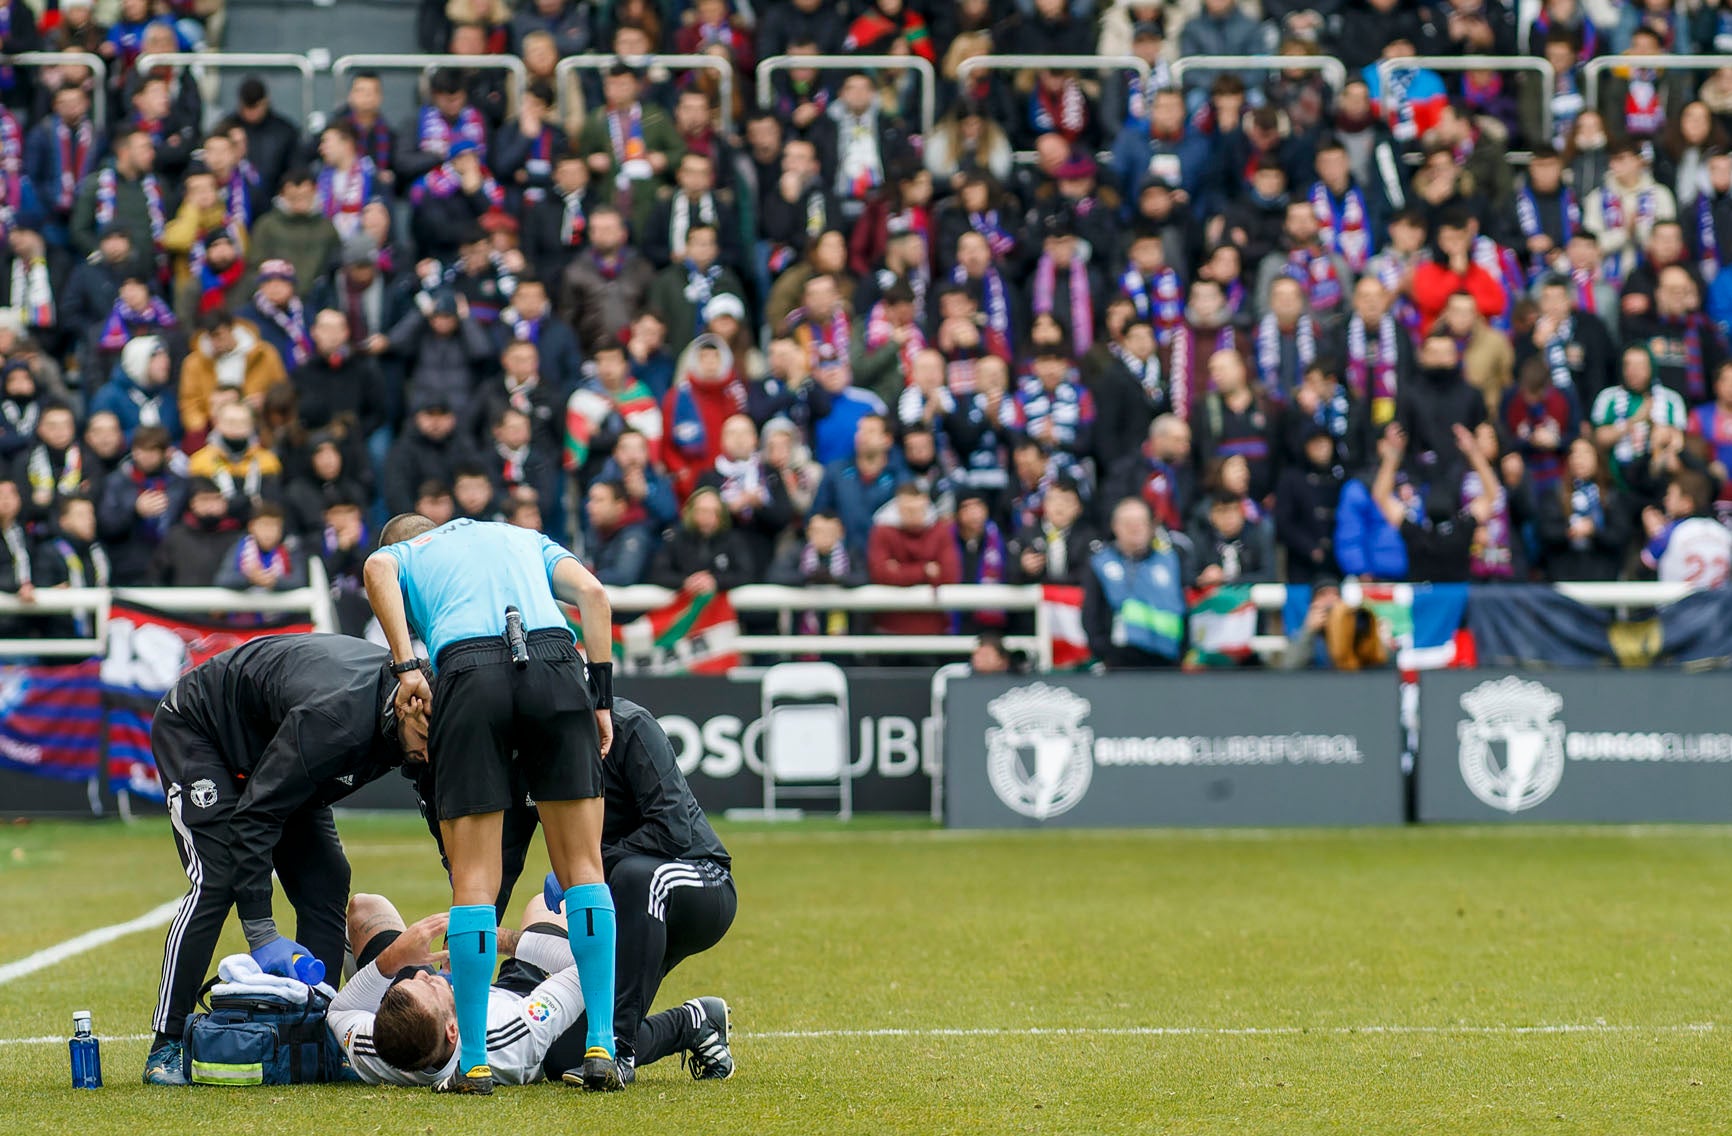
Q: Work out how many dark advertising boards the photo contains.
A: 3